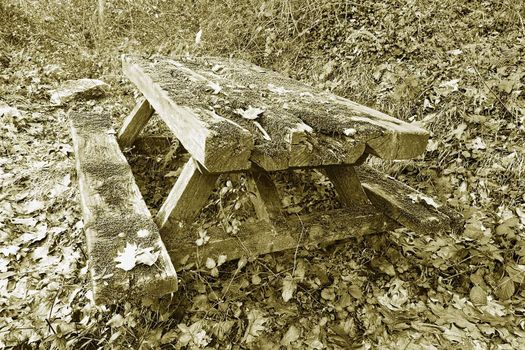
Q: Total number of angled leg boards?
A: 4